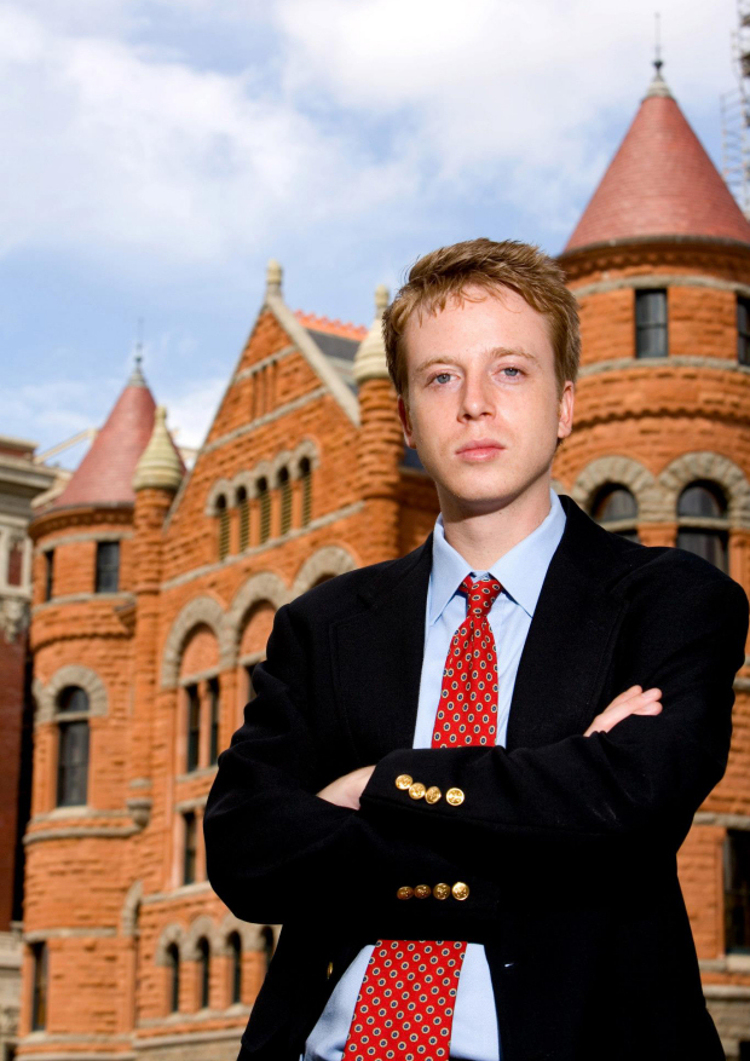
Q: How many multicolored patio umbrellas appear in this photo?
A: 0